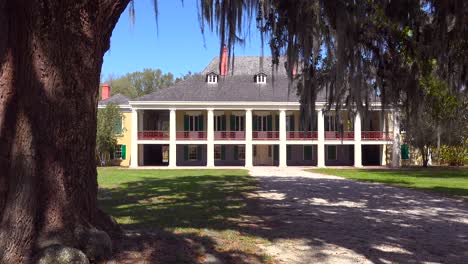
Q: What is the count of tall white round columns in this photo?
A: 8